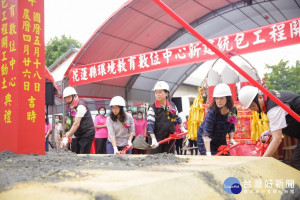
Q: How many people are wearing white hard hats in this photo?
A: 5